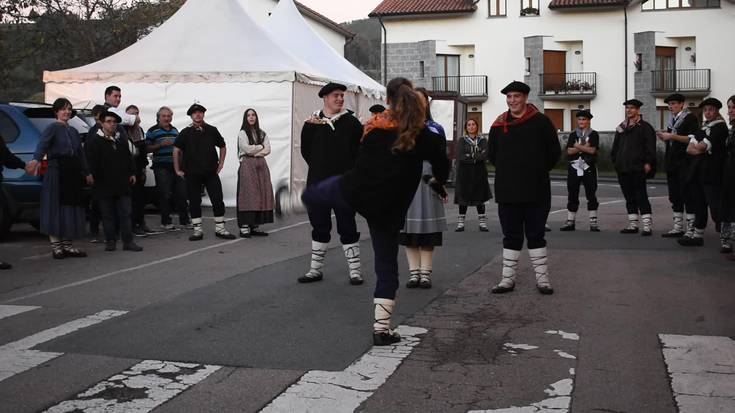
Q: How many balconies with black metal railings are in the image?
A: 3